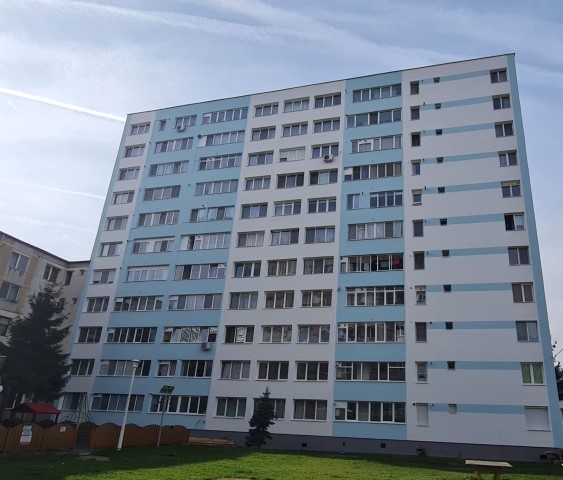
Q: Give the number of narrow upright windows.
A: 11